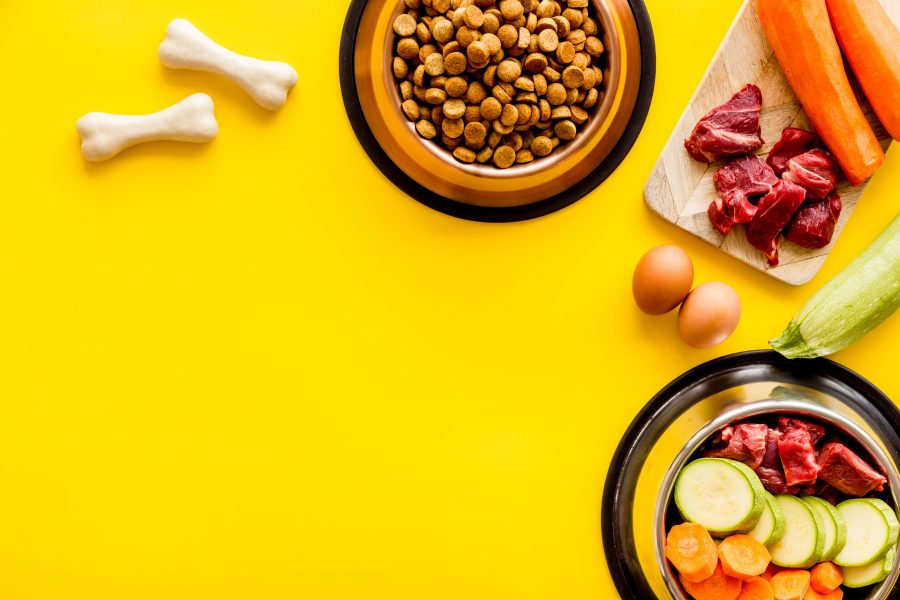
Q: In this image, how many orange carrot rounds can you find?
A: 7